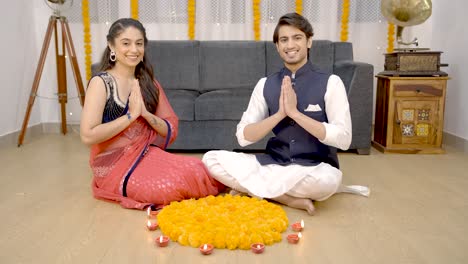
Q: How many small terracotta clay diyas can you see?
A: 7